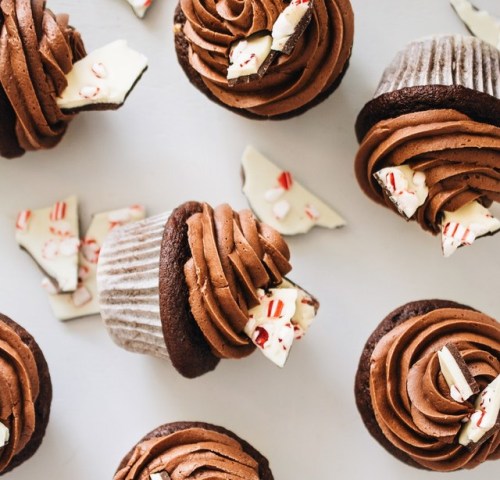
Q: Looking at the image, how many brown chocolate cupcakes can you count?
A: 7